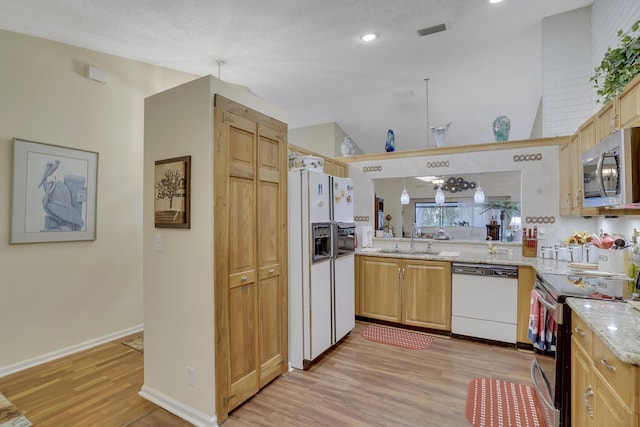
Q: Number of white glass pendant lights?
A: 3